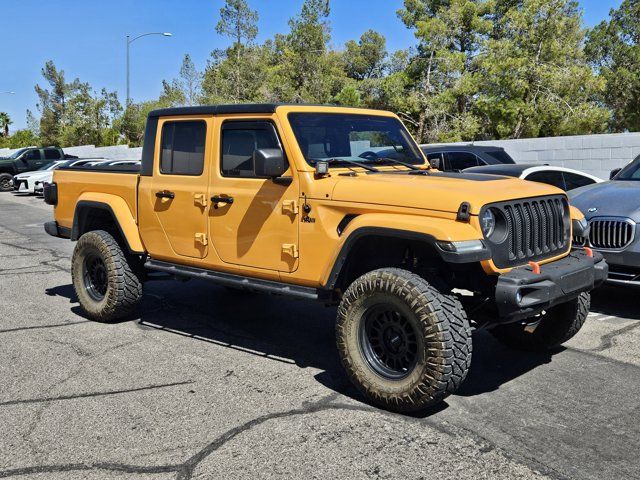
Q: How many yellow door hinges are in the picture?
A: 4